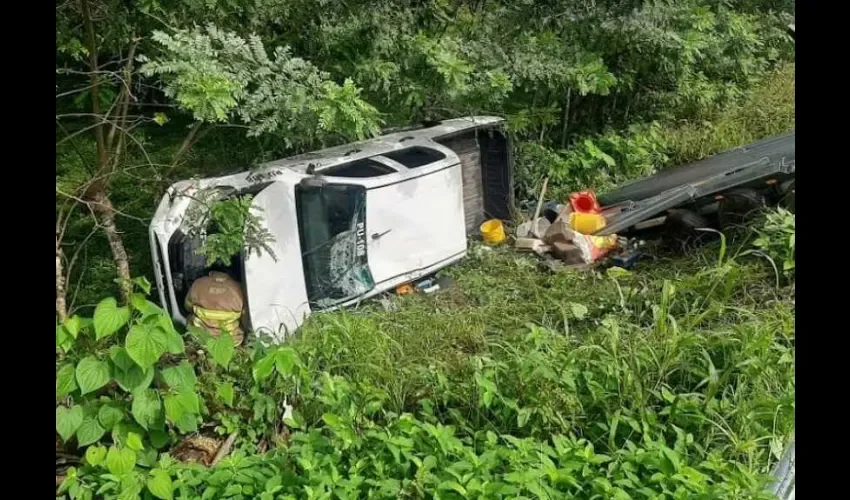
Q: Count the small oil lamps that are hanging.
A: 0